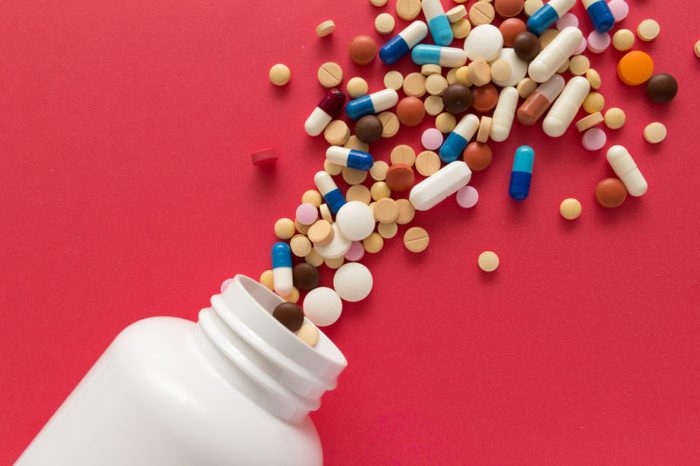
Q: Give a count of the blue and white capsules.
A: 10